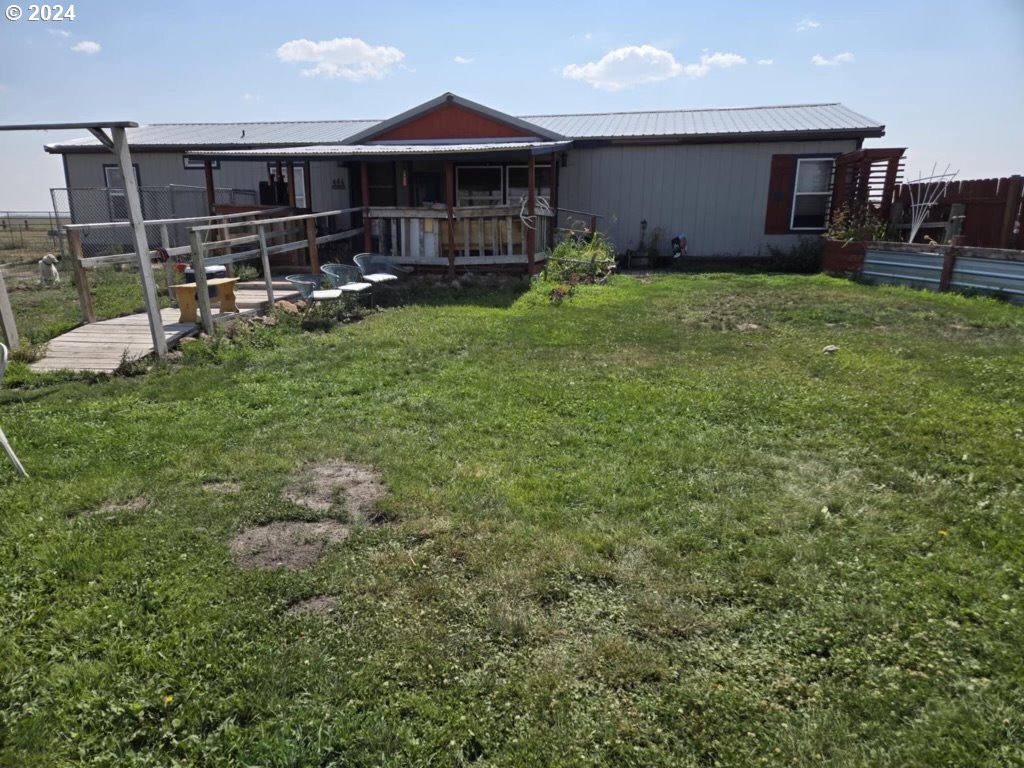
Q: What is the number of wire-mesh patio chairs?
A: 3